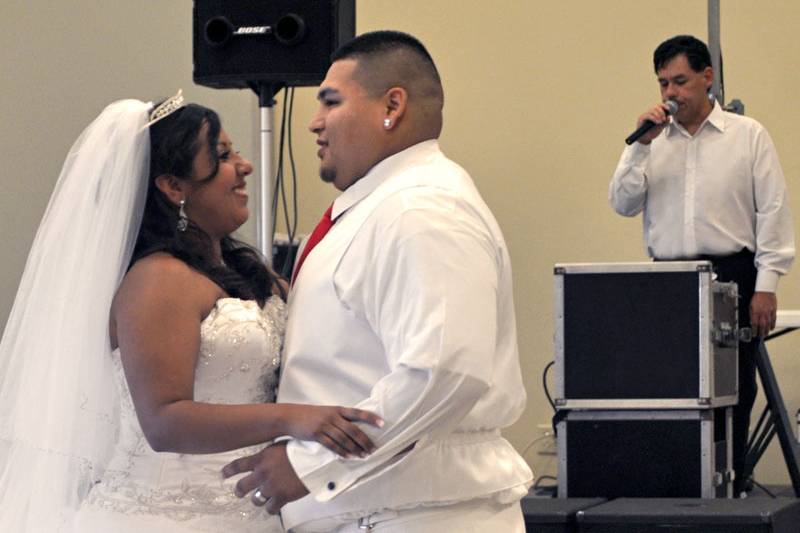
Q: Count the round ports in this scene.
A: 2